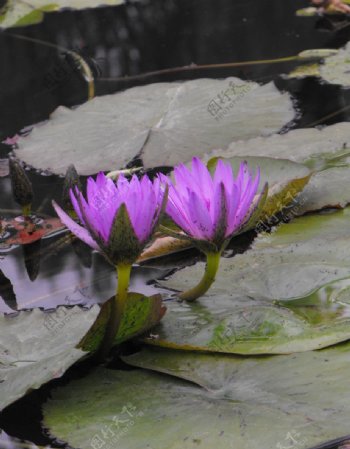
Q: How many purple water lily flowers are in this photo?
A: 2